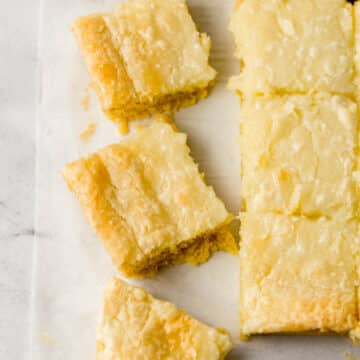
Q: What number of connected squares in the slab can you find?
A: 3